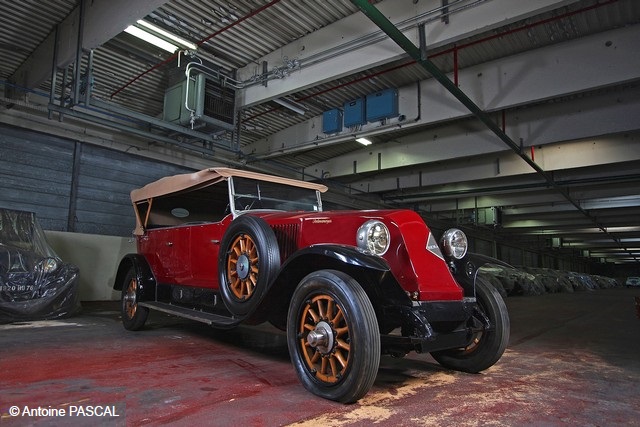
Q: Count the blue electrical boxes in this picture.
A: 3